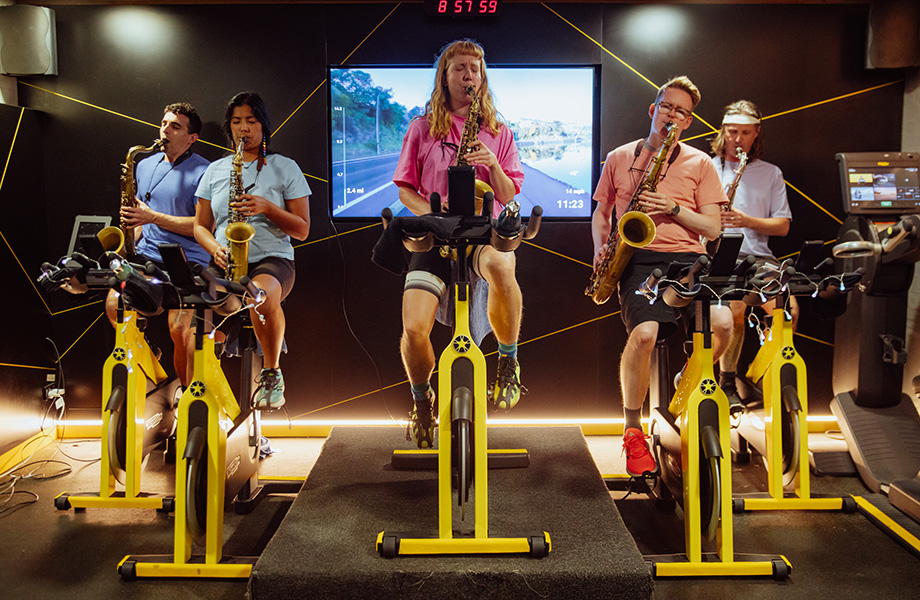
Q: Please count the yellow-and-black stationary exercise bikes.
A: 5